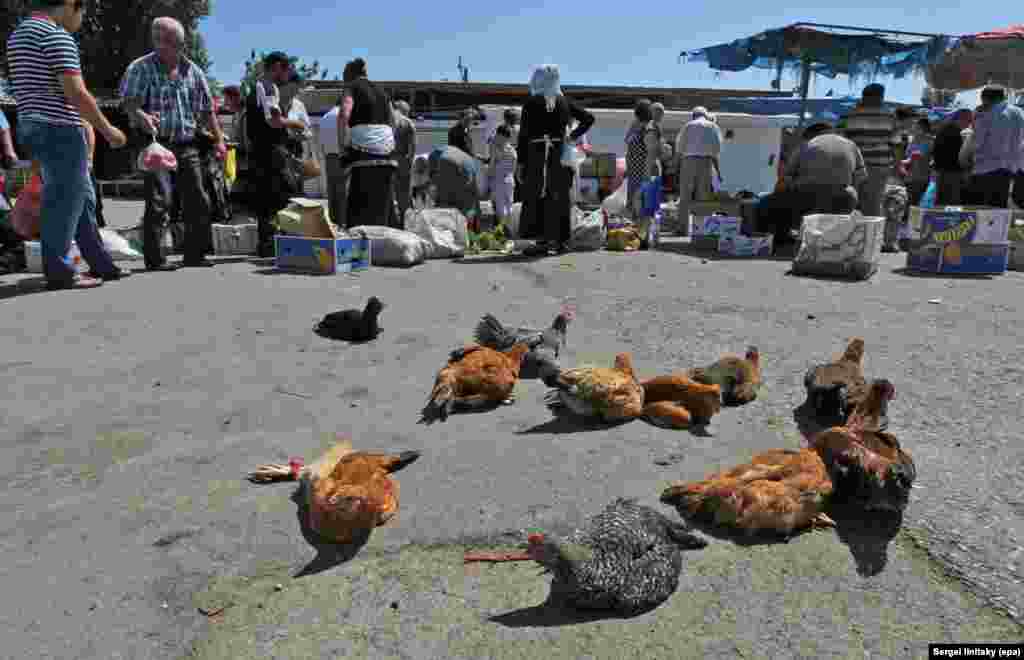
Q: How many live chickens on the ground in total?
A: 11